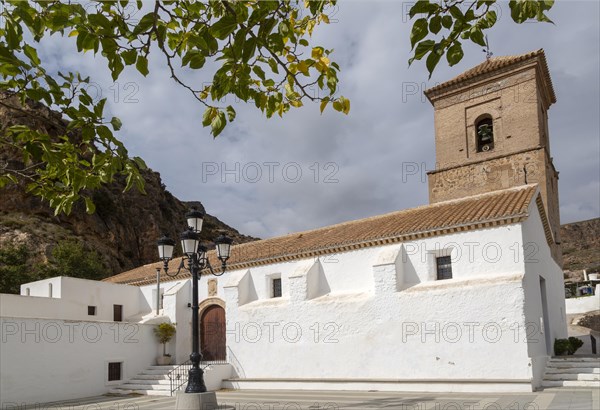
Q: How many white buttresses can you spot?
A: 4